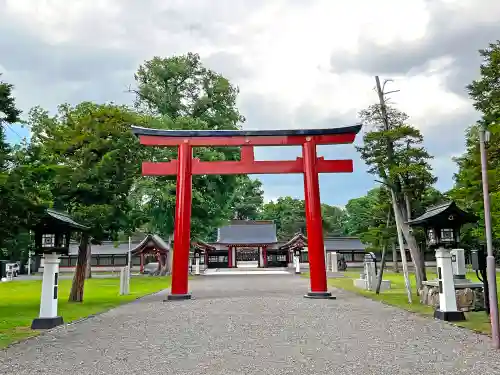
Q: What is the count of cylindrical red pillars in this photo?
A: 2